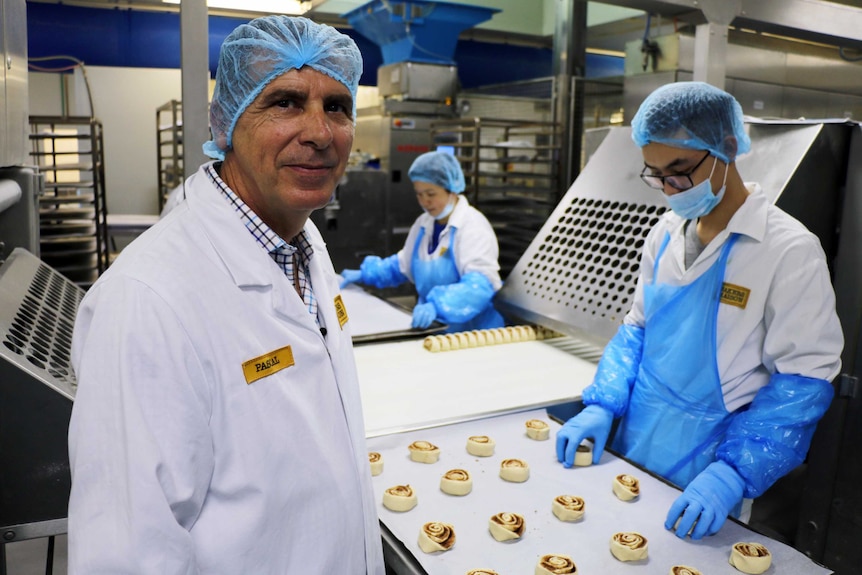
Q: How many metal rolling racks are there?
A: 3